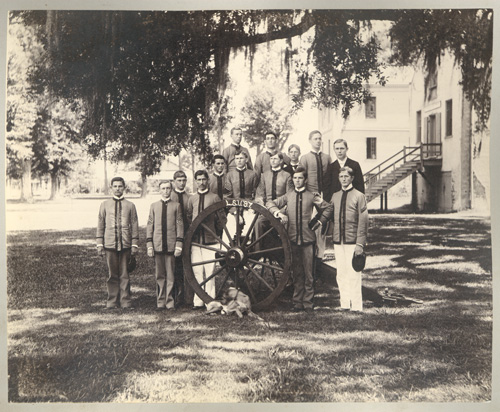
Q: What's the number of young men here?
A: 14